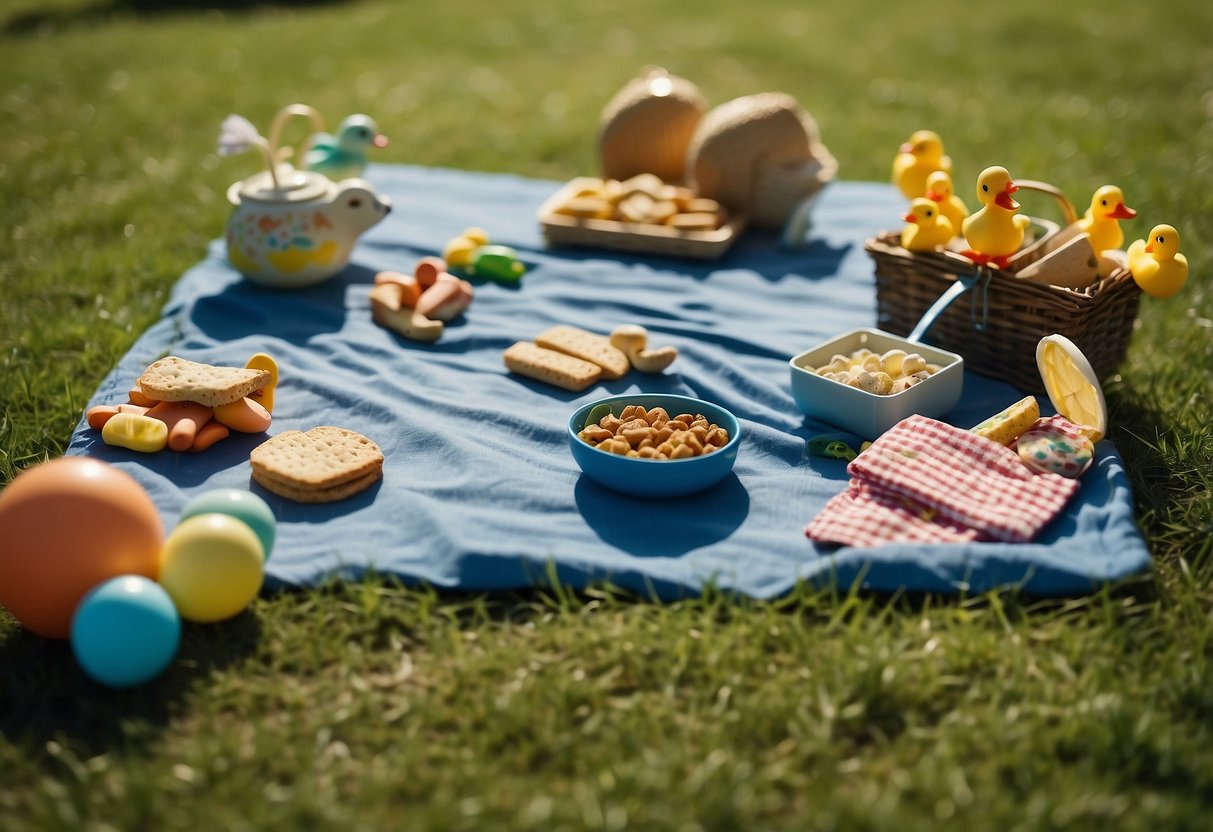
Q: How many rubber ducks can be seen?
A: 6